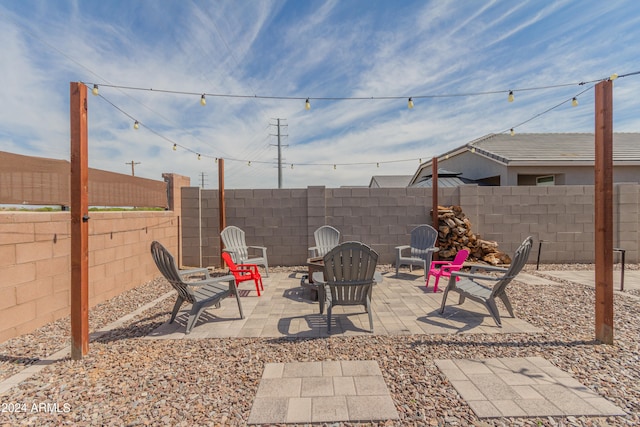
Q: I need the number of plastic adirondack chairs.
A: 8